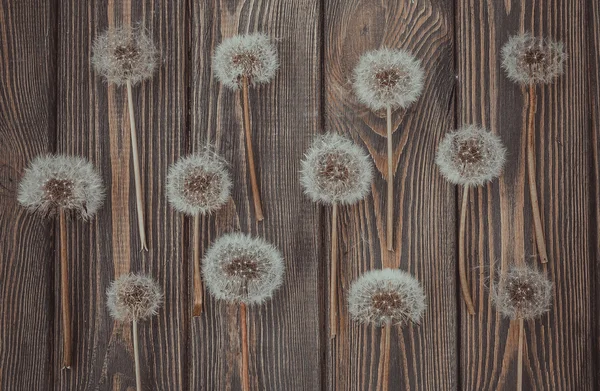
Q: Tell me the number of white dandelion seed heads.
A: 12